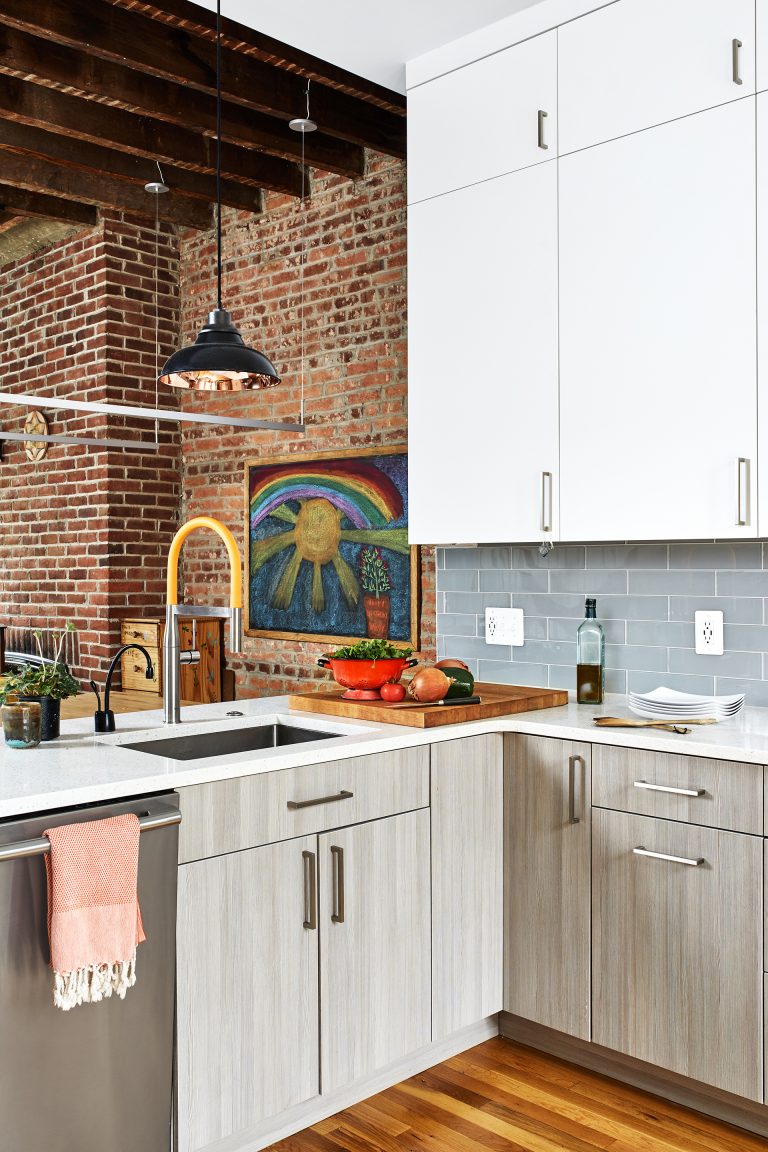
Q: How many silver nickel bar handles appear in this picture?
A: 10